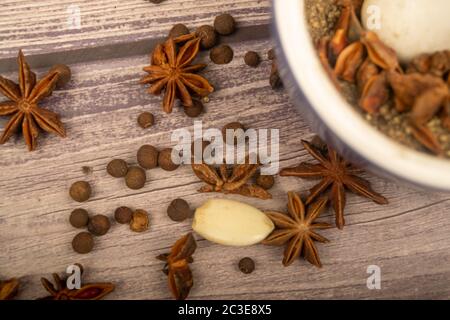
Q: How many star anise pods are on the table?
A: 8